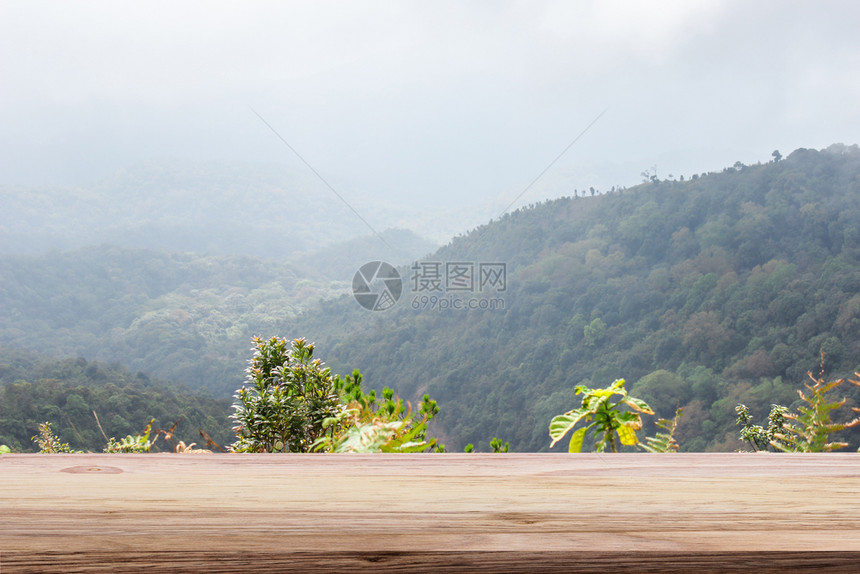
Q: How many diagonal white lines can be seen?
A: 2